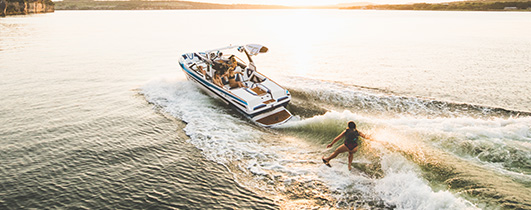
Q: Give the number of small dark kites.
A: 0